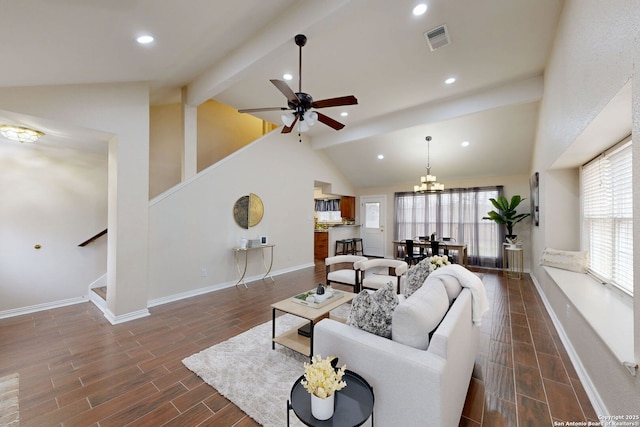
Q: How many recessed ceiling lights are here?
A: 7